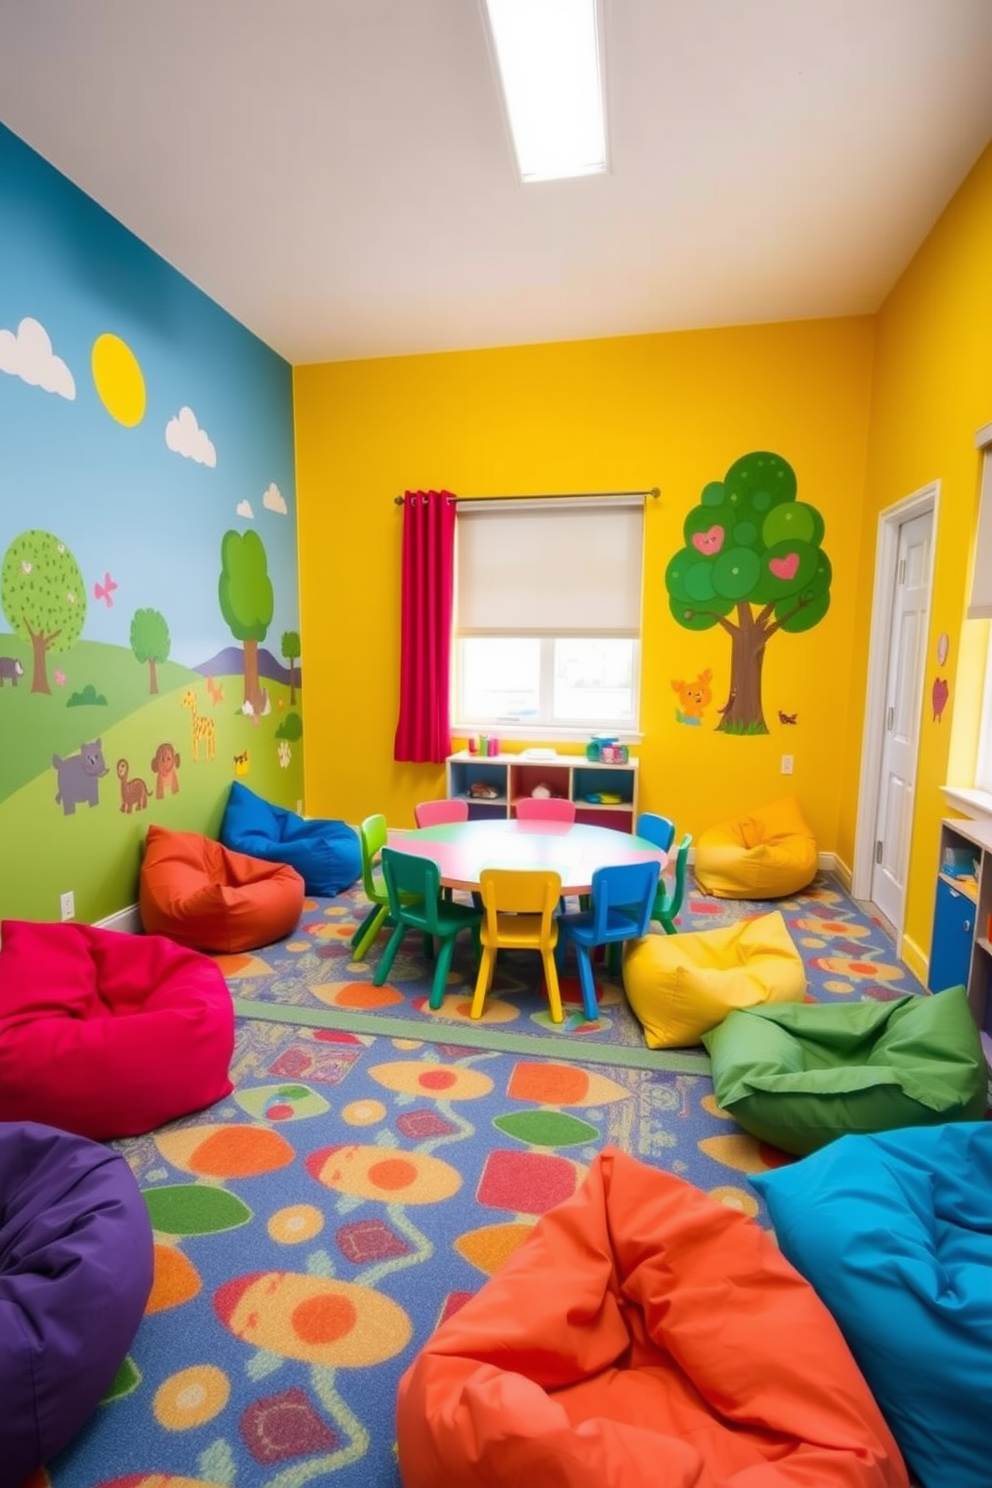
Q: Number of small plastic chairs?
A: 8